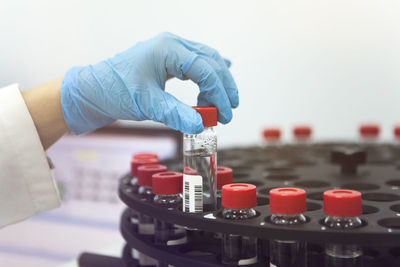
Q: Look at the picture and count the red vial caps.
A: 13